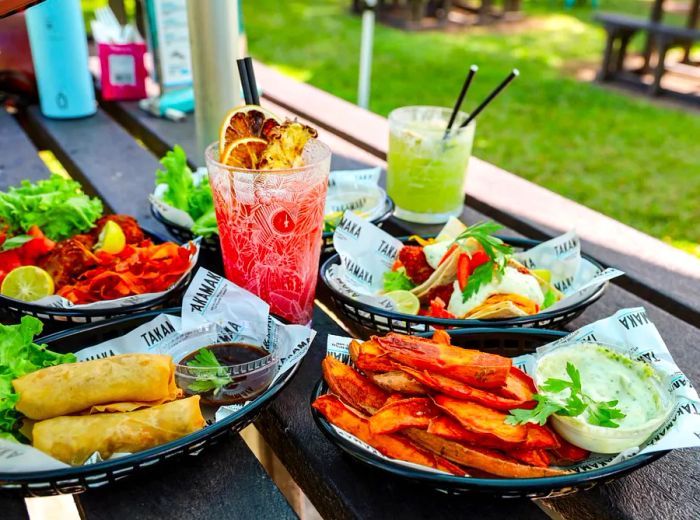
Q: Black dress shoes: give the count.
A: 0